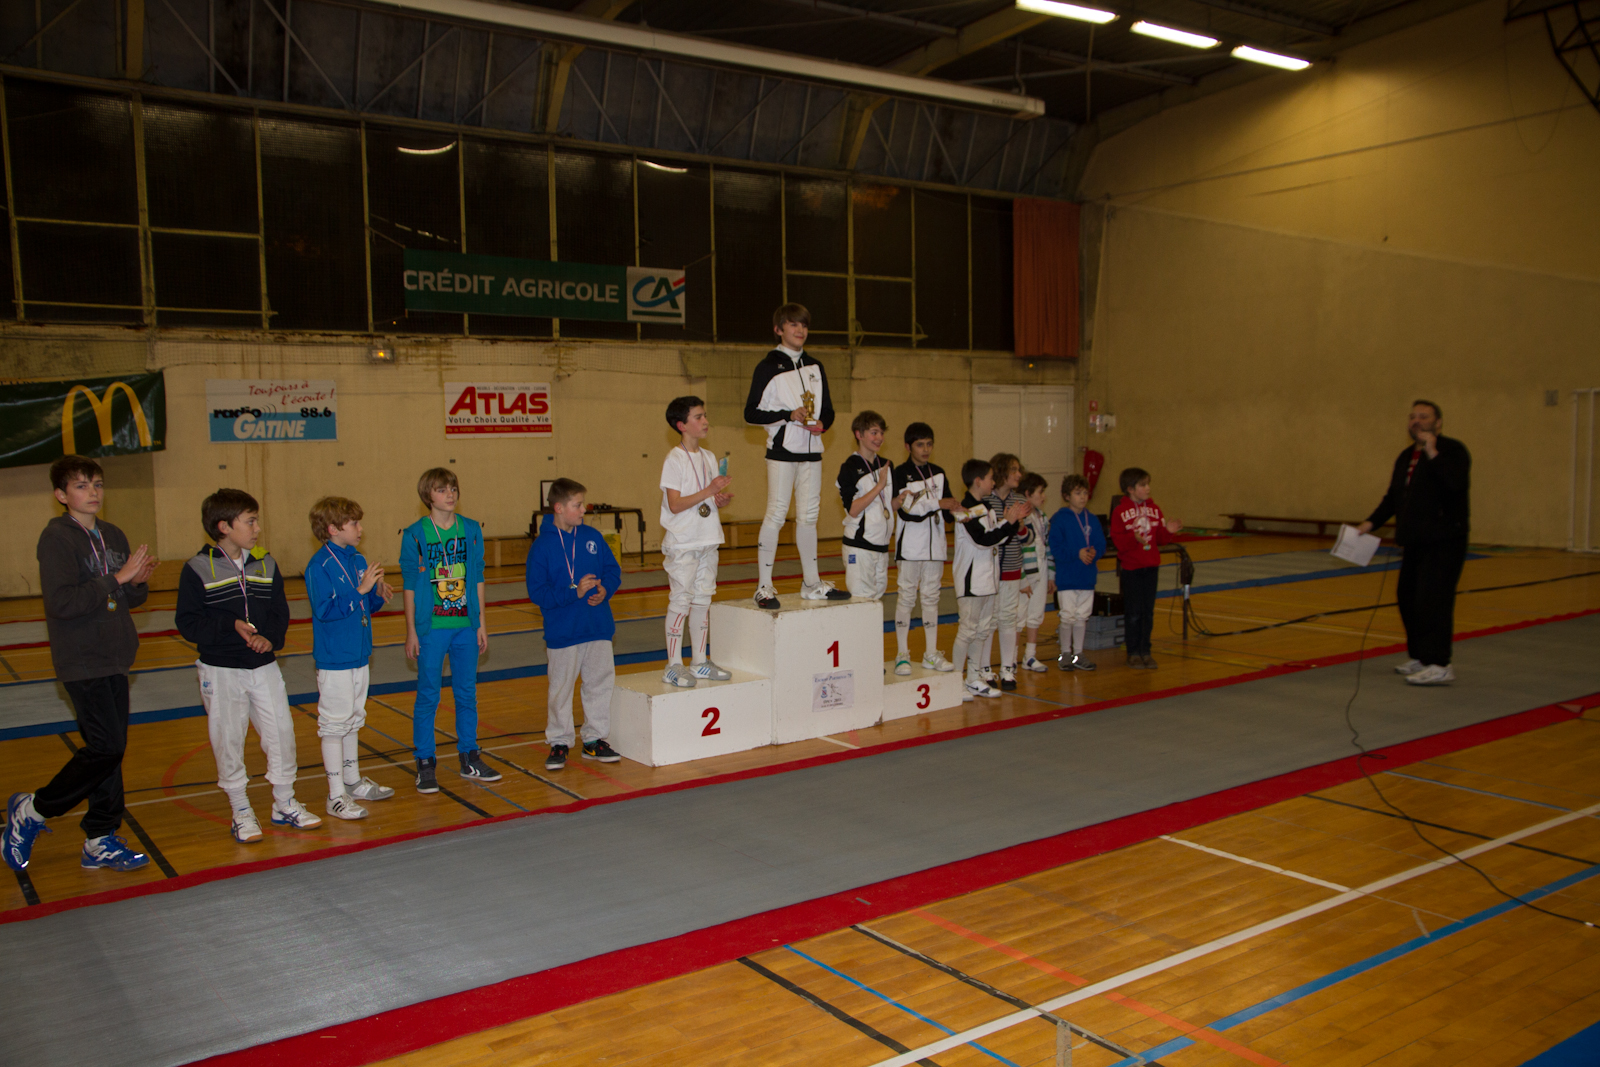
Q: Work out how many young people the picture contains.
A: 14